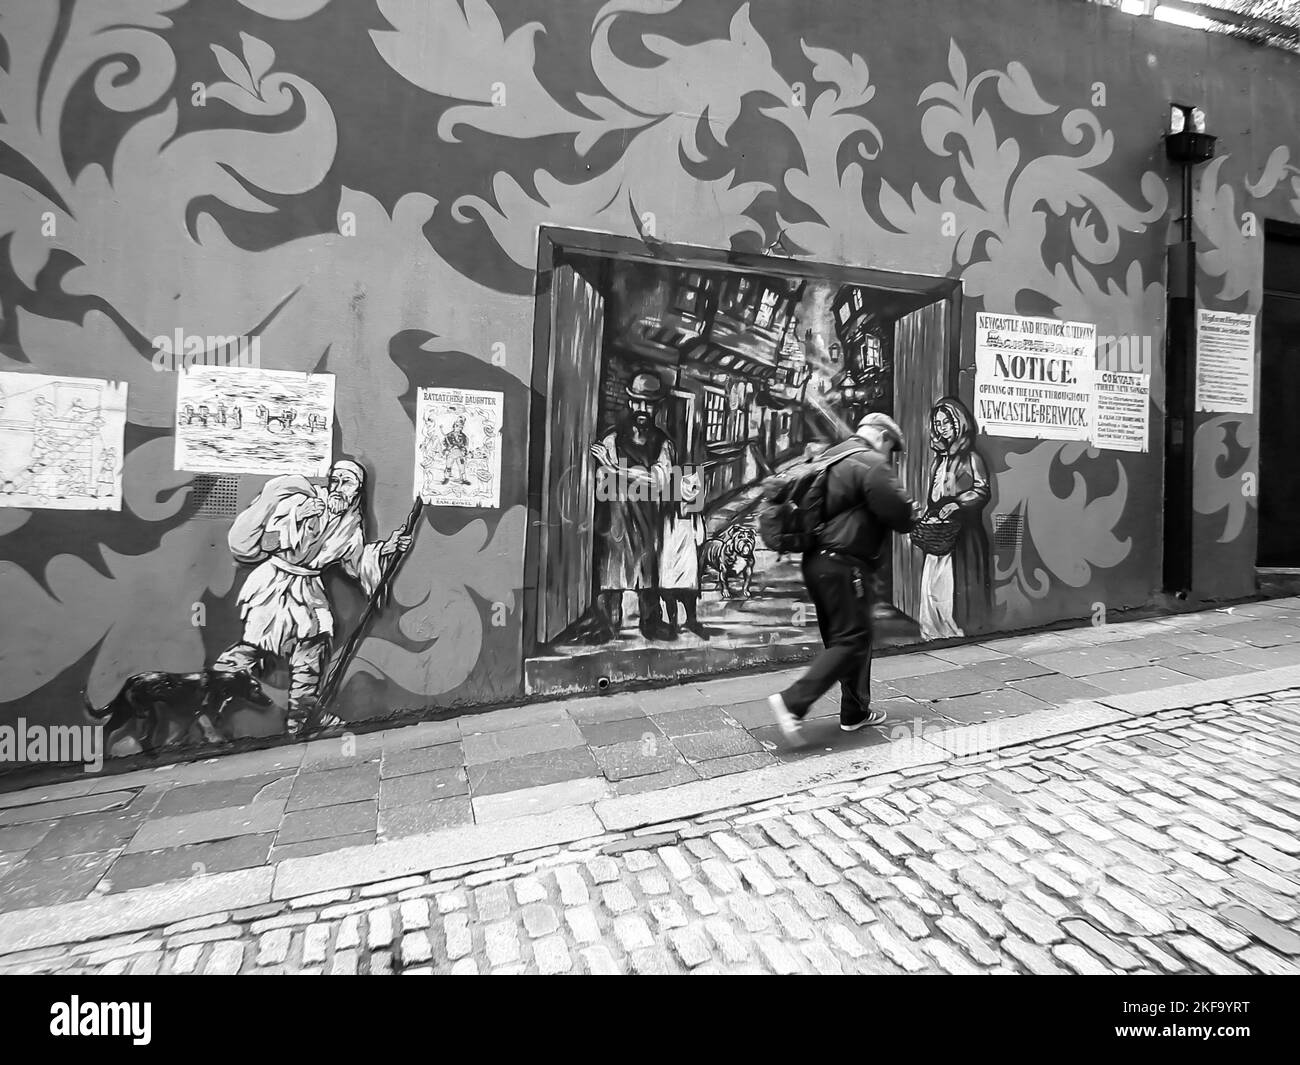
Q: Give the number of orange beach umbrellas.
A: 0